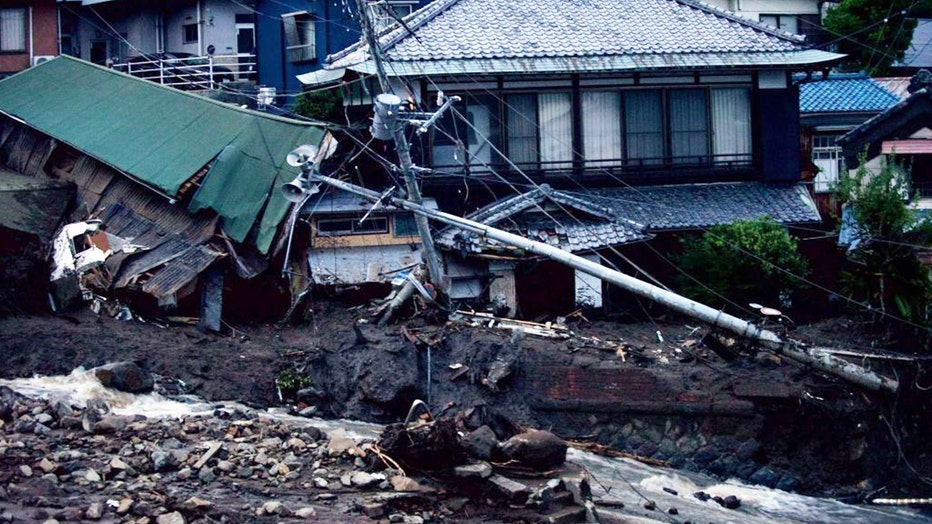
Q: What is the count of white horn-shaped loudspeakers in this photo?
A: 2